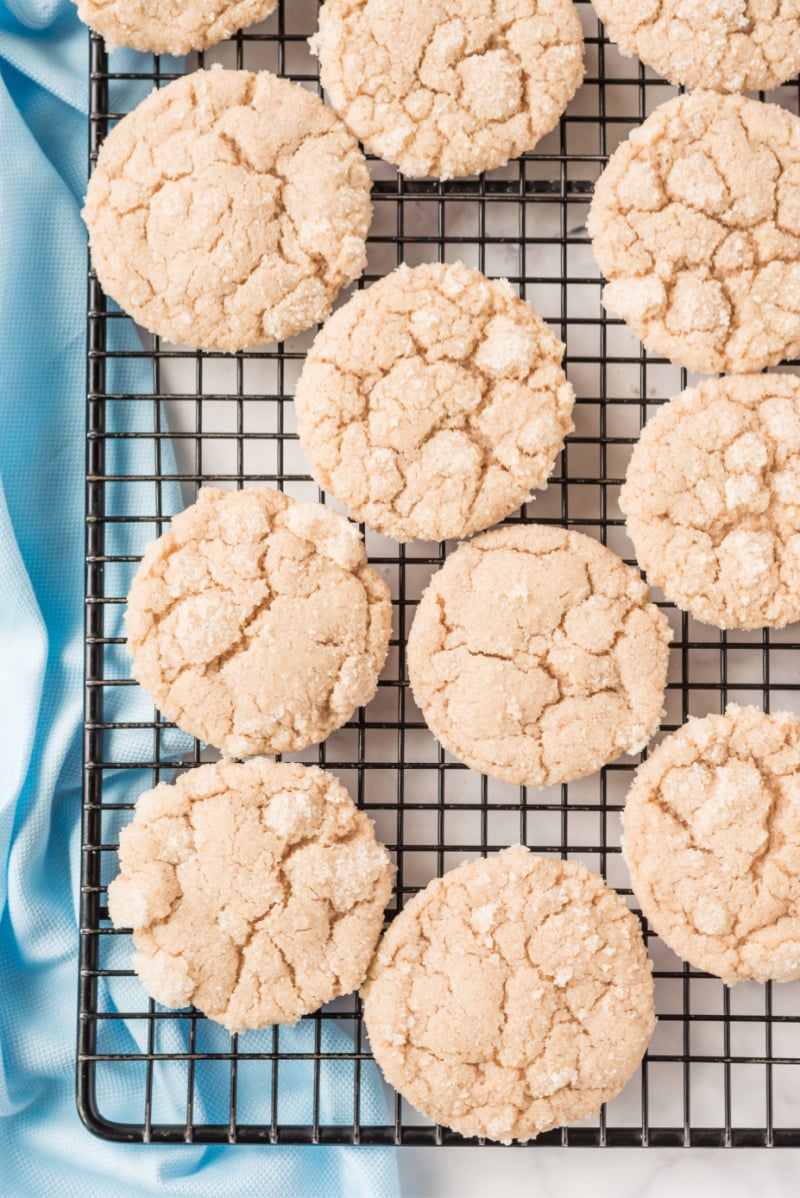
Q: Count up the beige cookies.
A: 12